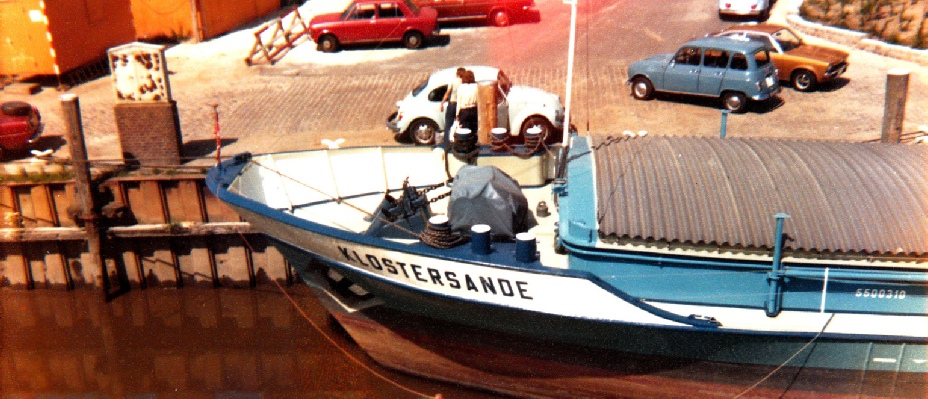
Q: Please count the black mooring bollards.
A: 6